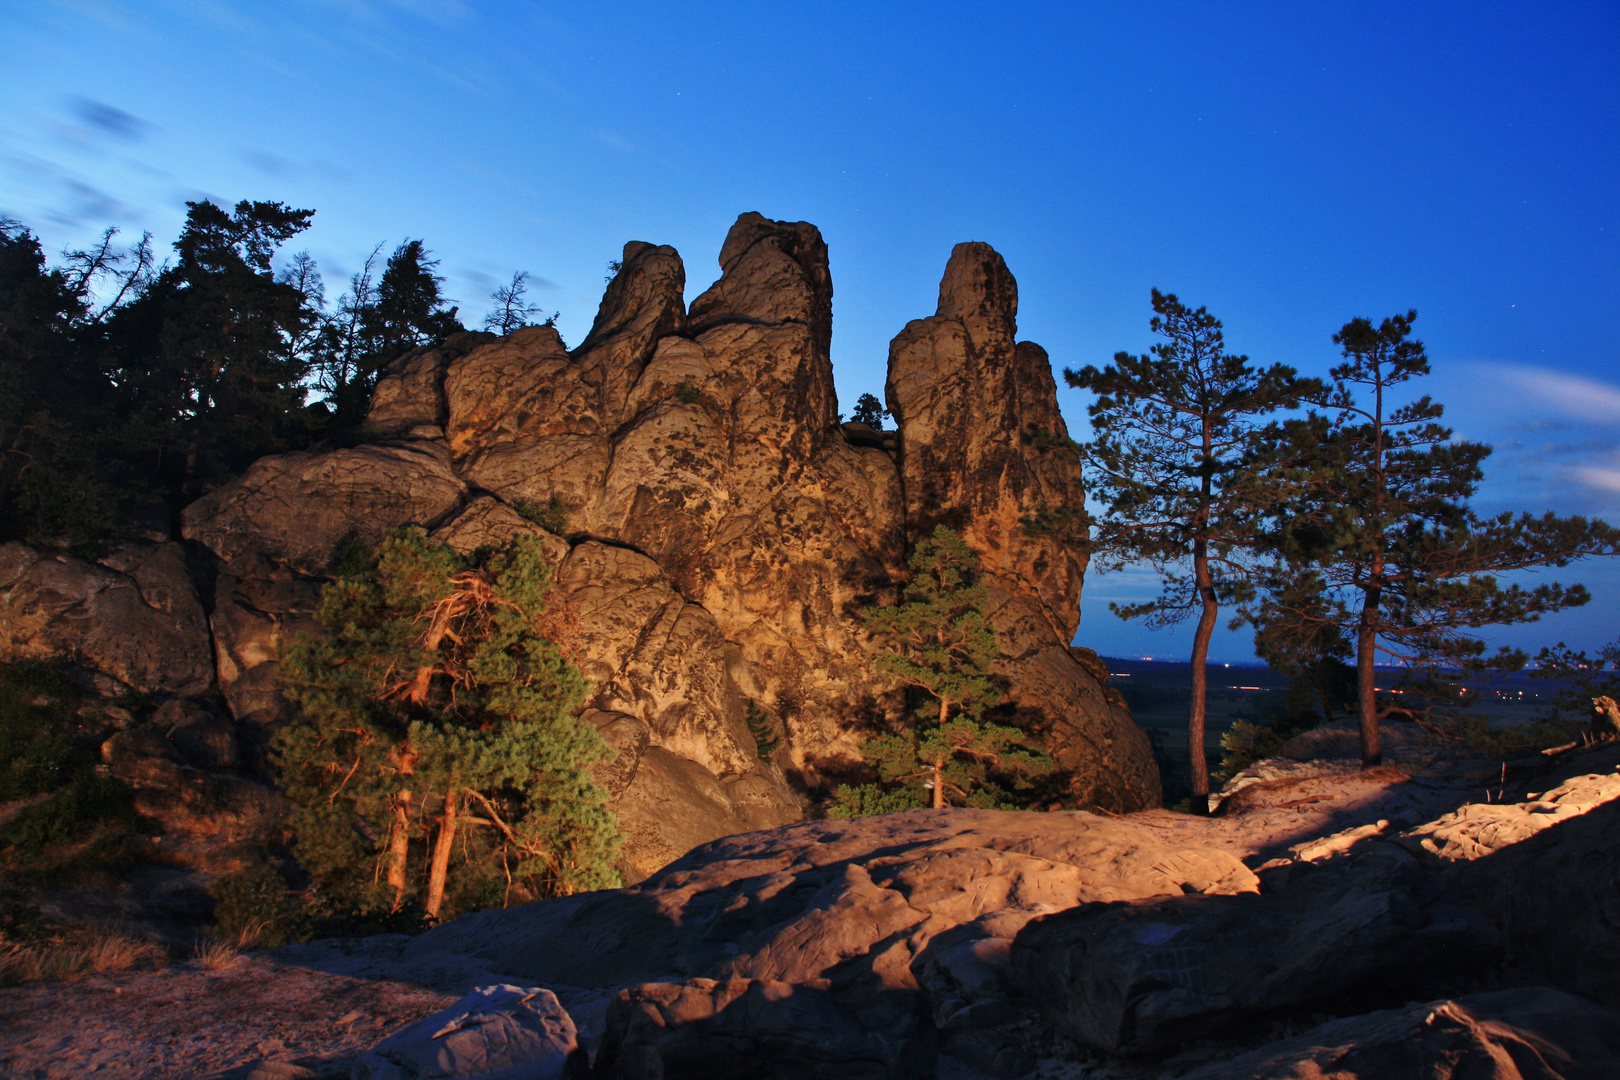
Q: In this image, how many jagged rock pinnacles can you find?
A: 3